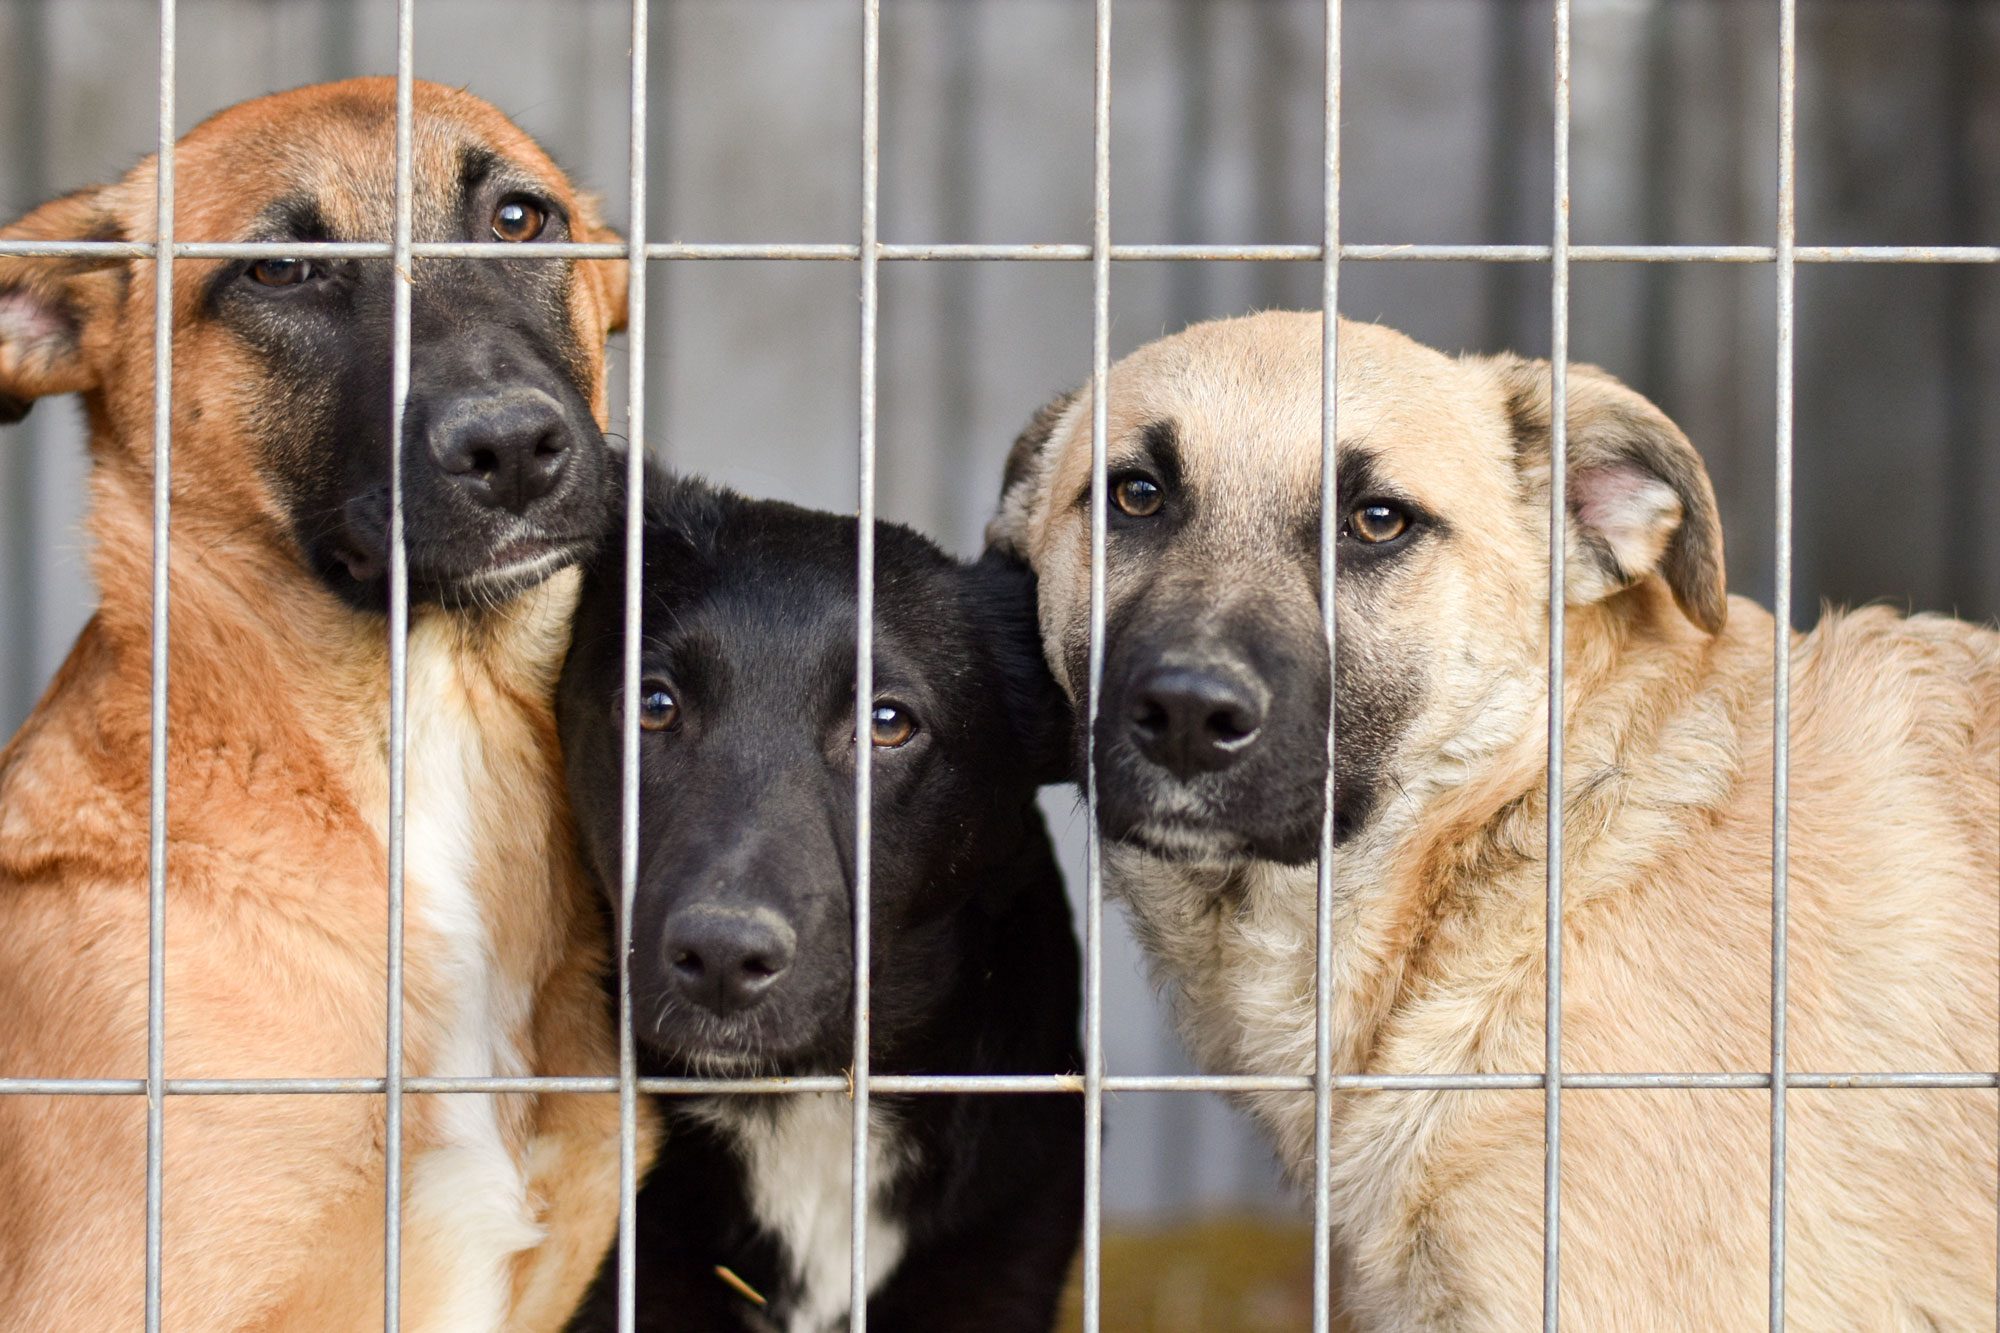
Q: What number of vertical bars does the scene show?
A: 8